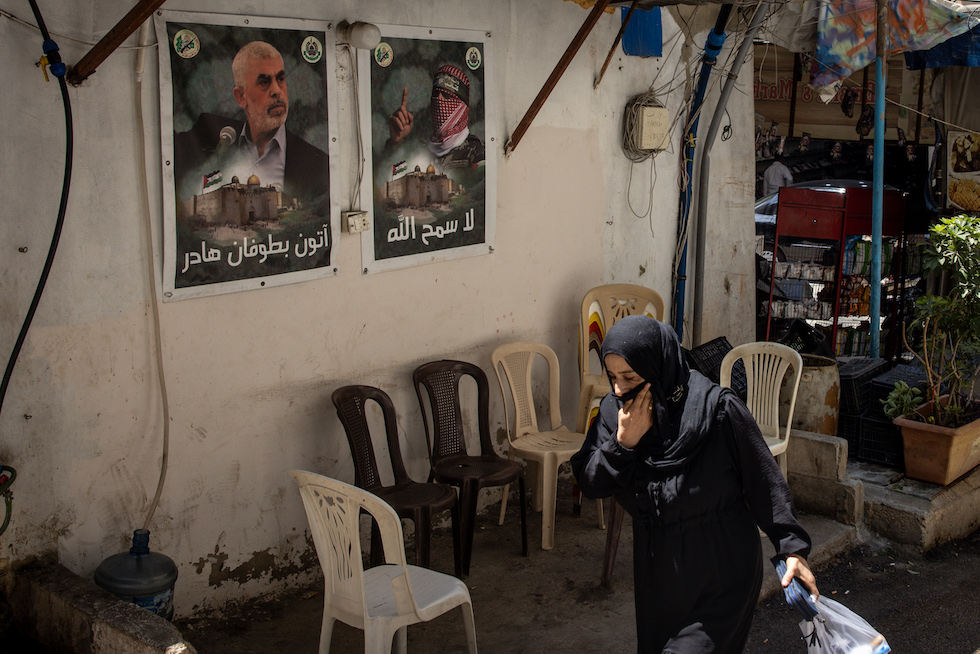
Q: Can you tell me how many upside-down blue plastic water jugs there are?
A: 0